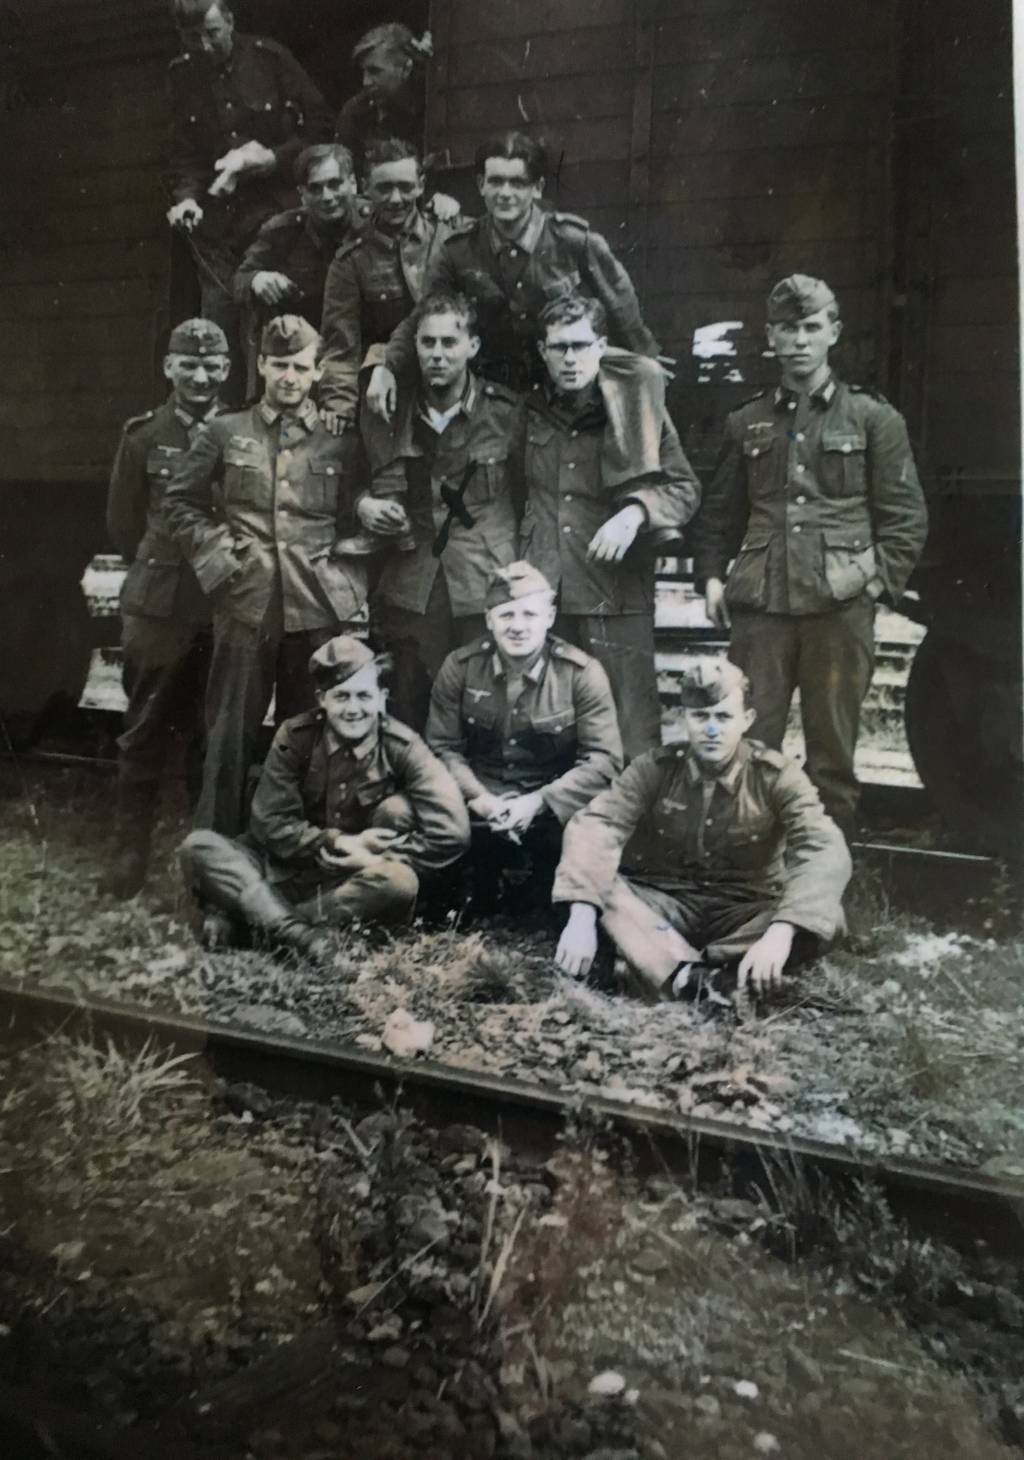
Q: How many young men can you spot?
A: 13